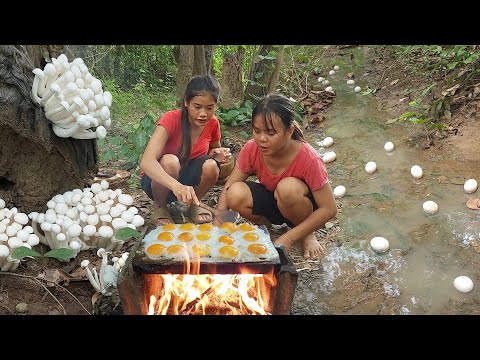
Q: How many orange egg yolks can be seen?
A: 15